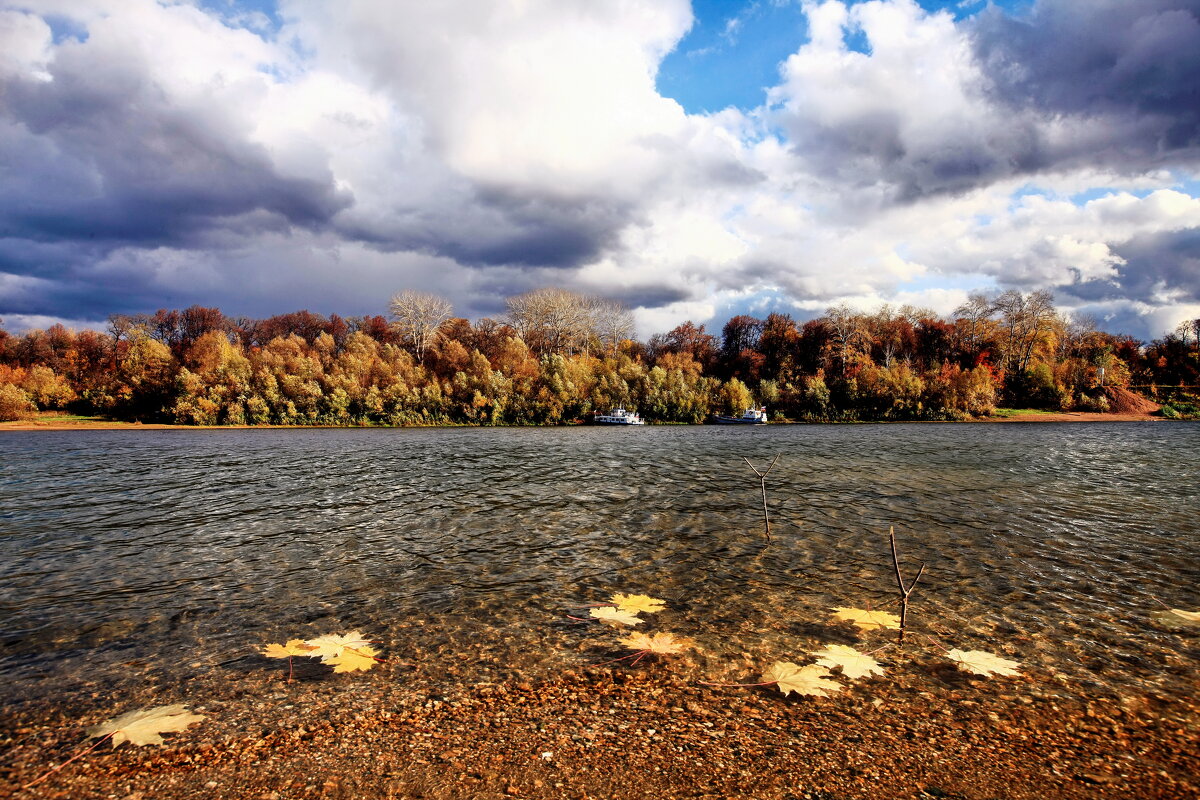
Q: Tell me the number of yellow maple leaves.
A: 12